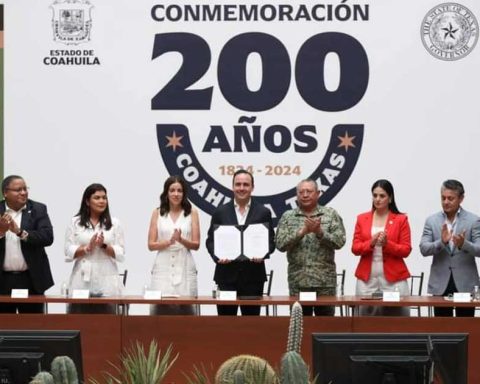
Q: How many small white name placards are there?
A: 7